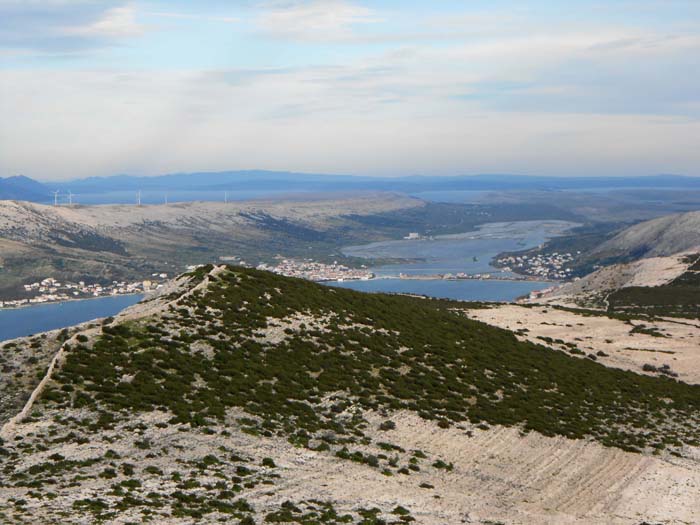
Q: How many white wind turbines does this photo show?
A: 5